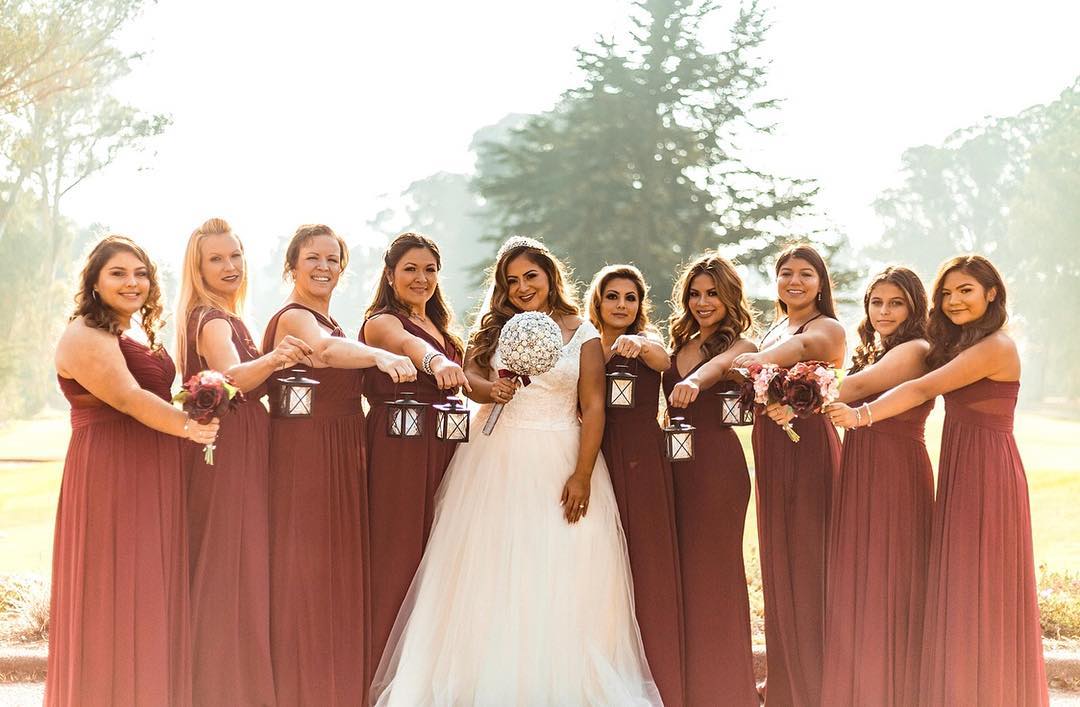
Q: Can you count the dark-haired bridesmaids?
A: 8